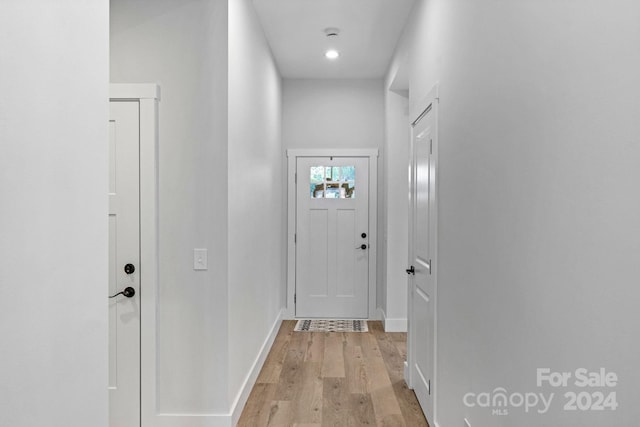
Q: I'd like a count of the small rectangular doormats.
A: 1